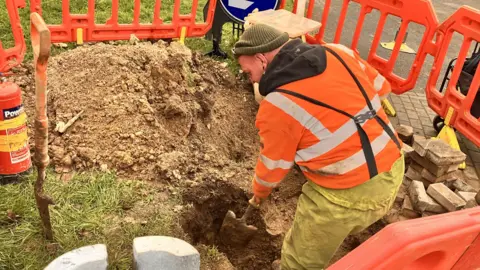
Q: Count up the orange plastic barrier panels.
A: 5